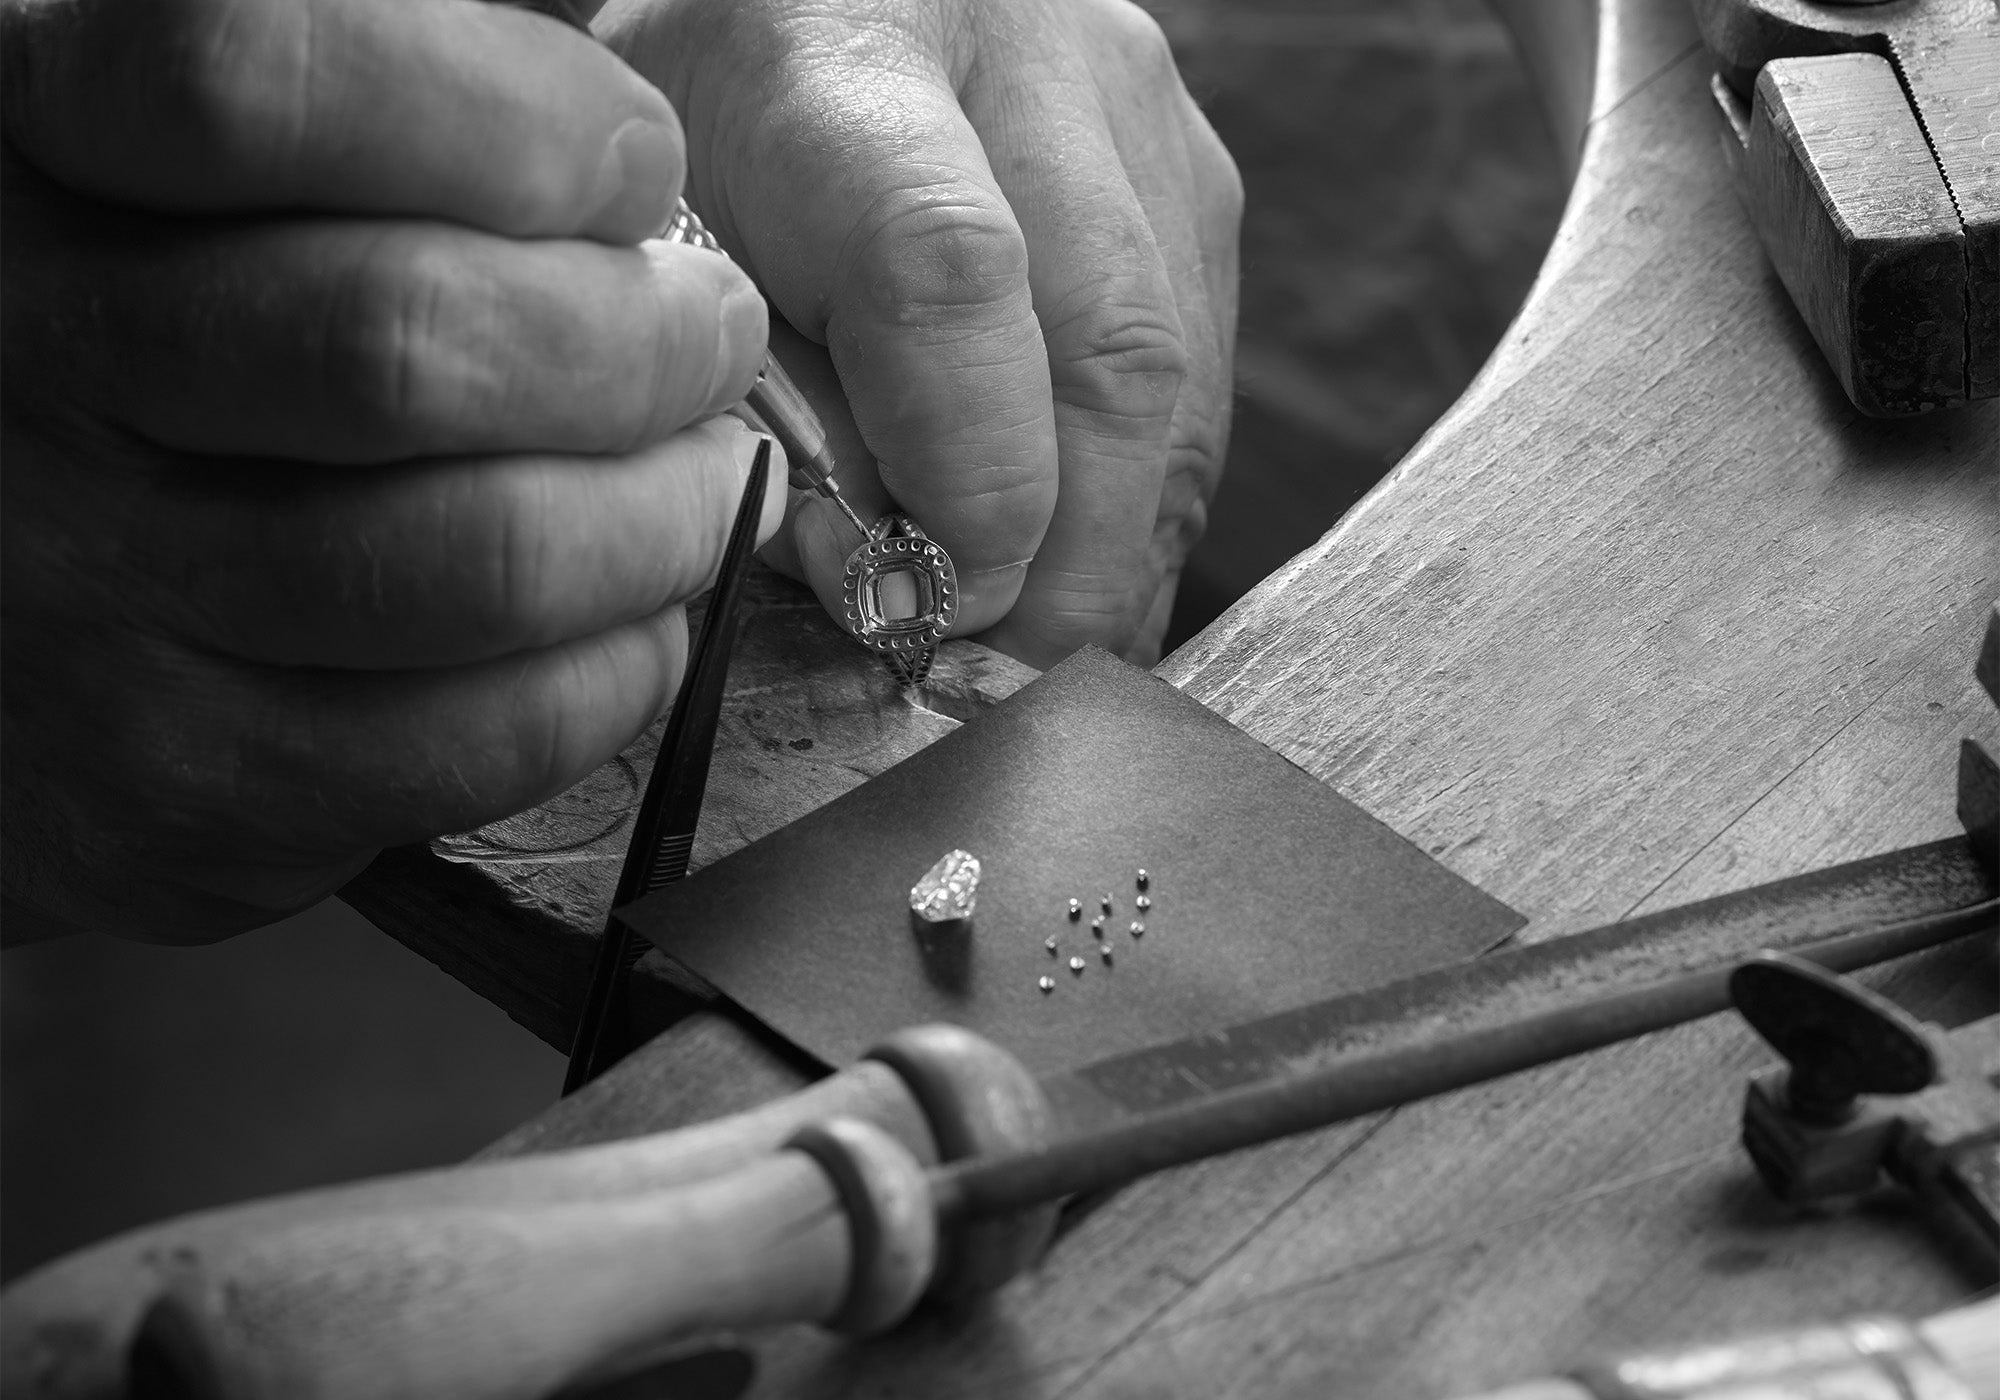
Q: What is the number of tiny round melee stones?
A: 10